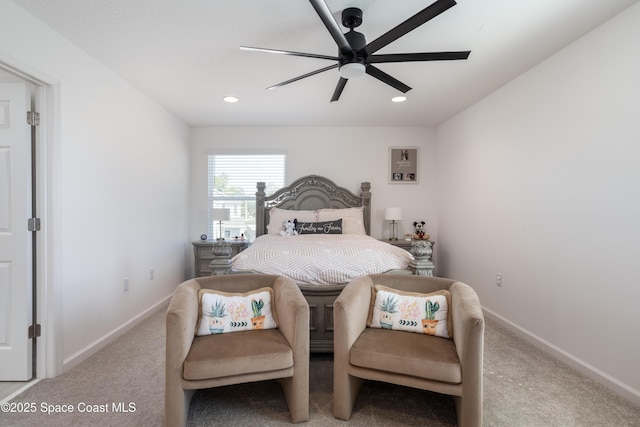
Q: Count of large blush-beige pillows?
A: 2